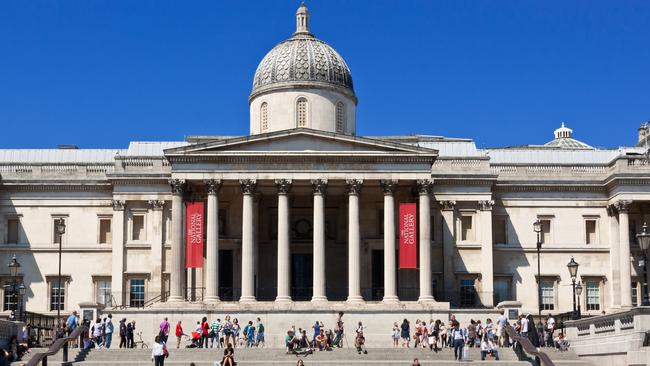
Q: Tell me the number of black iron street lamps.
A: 7